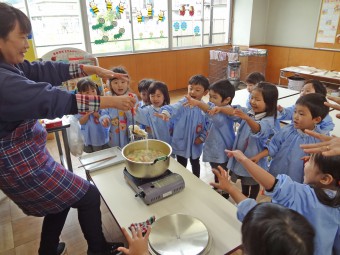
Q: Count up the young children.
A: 12